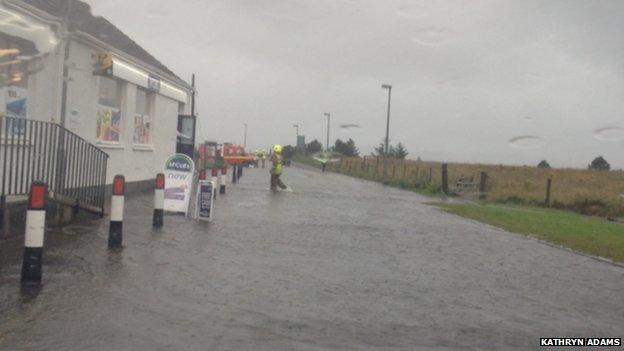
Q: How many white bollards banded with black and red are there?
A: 6